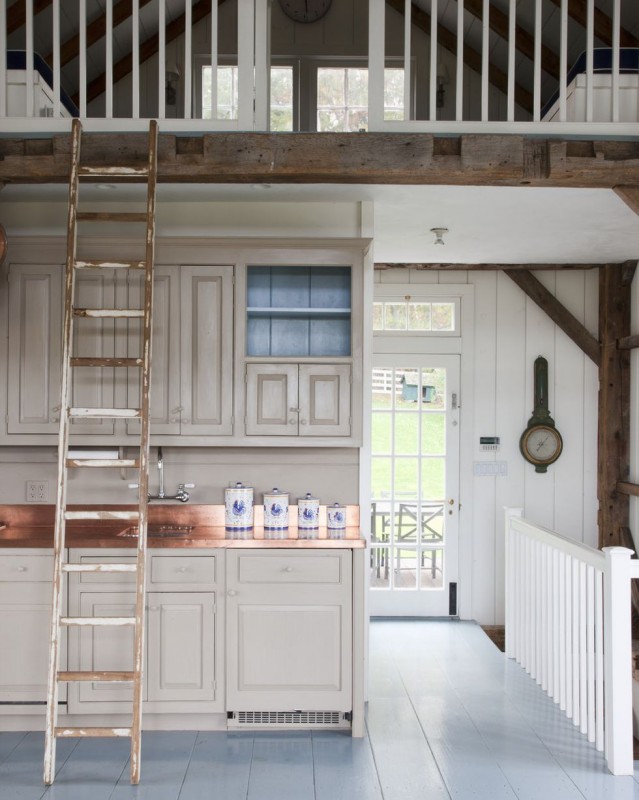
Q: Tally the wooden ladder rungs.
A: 12